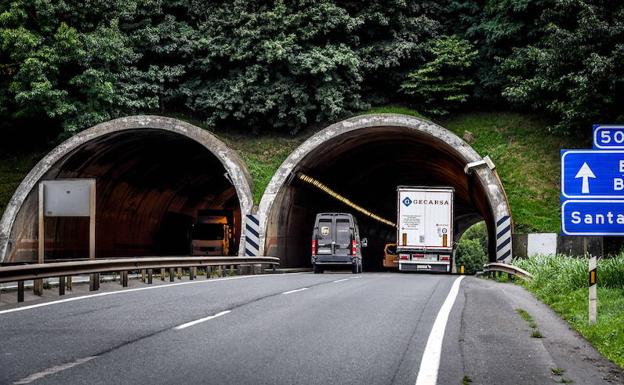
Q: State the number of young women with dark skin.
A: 0